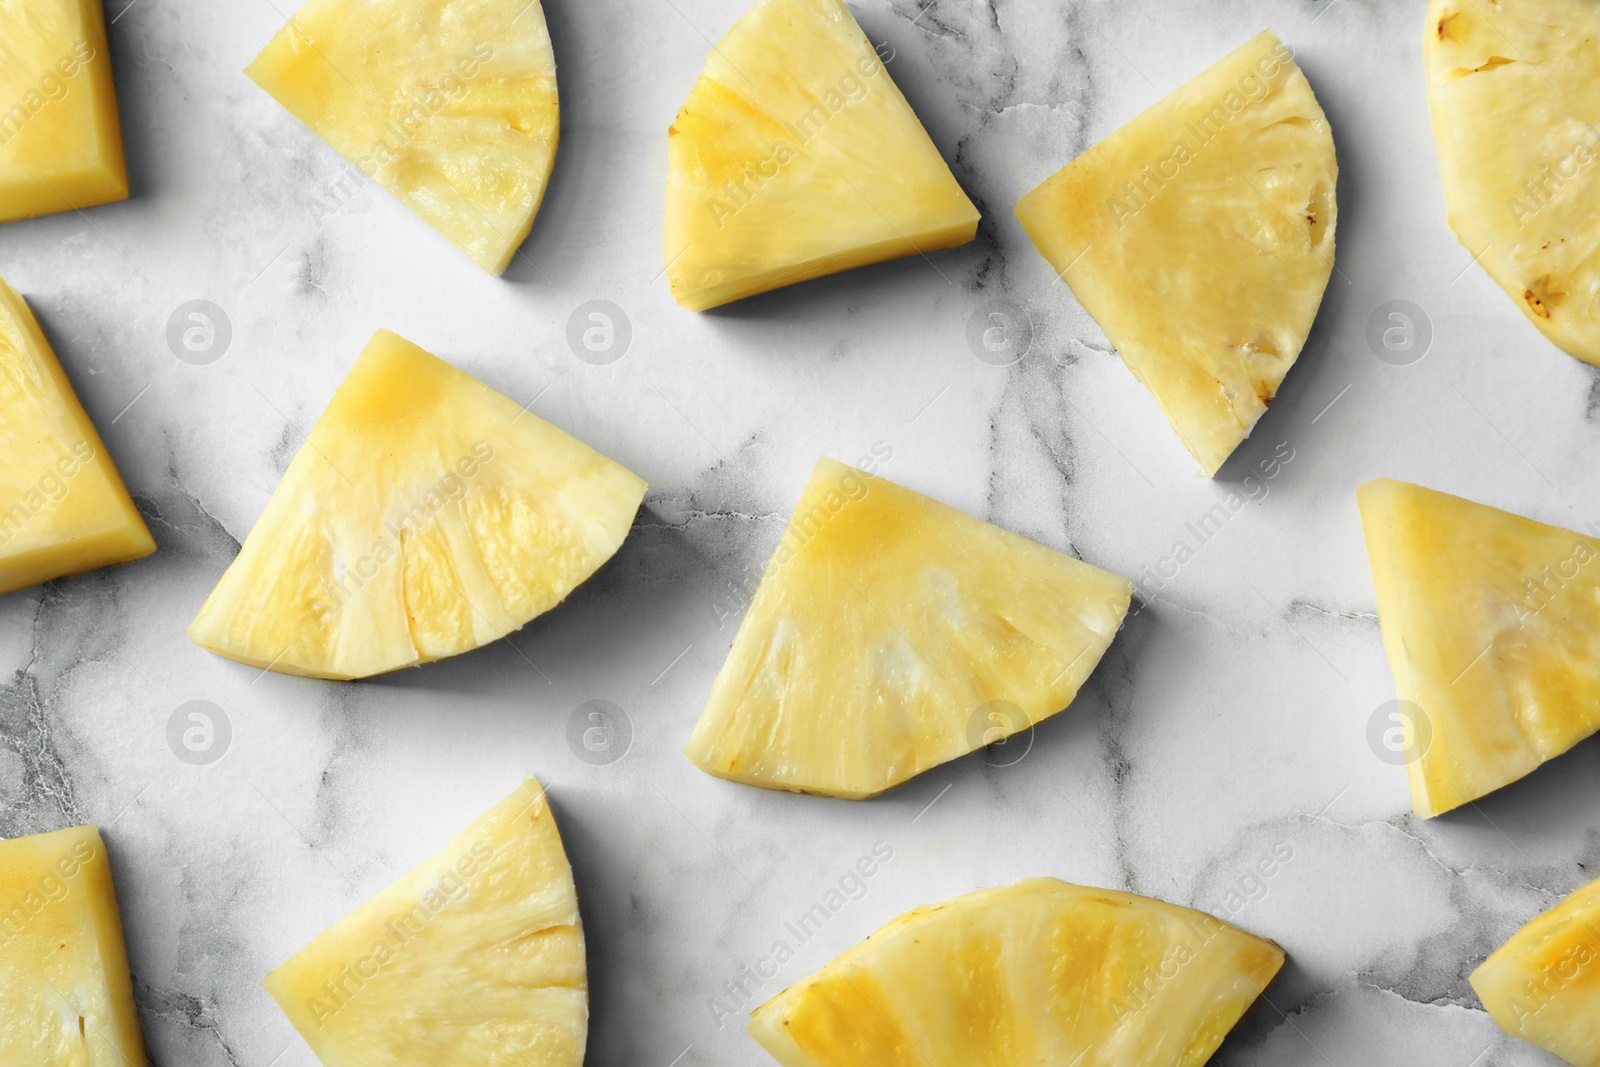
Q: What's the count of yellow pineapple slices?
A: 13